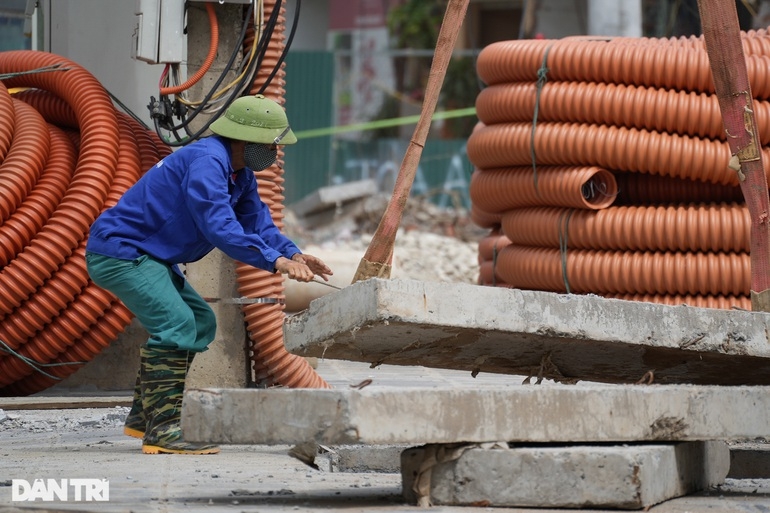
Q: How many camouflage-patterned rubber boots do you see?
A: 2